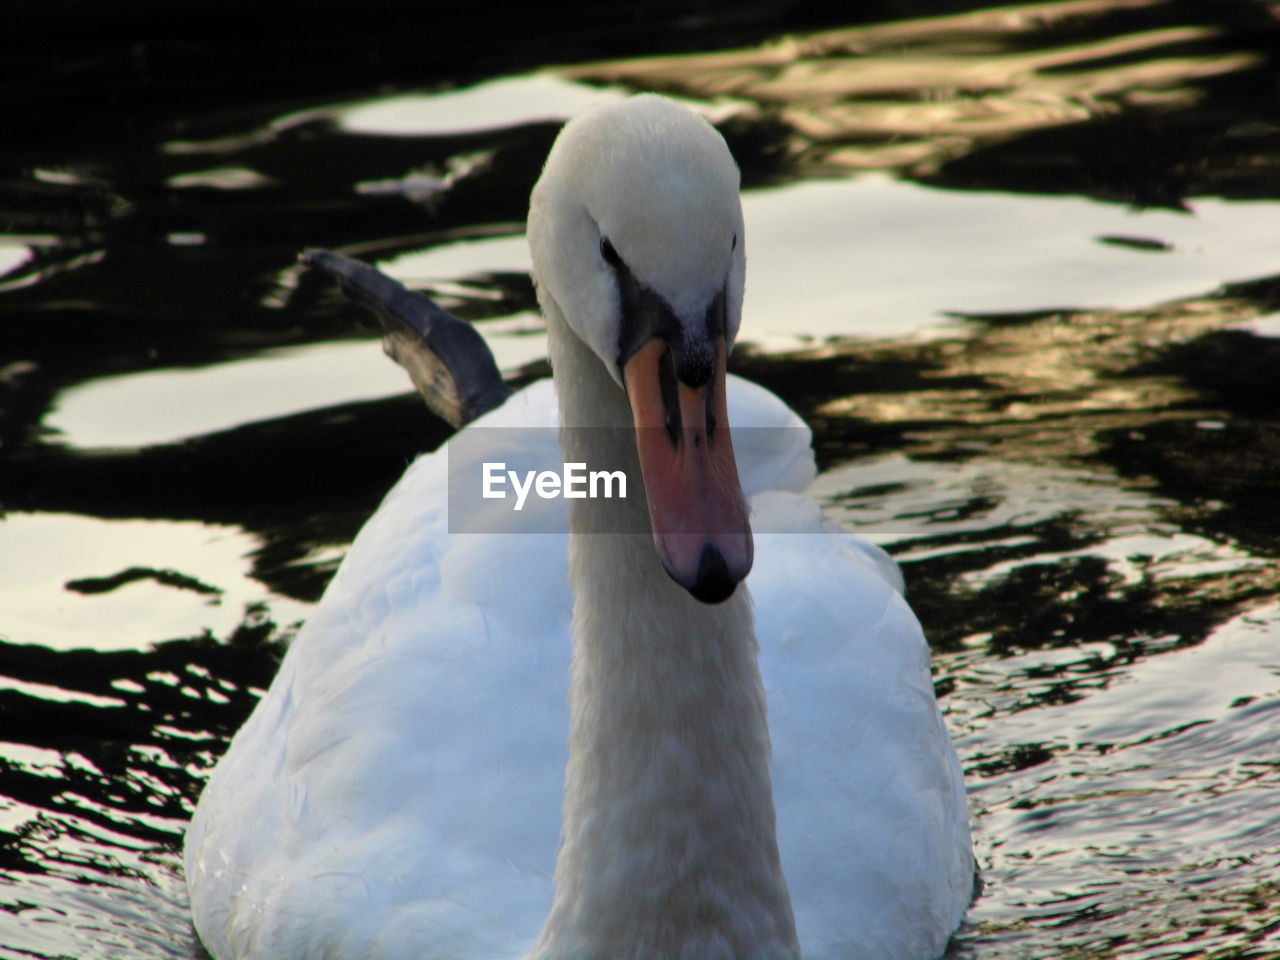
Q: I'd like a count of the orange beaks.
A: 1